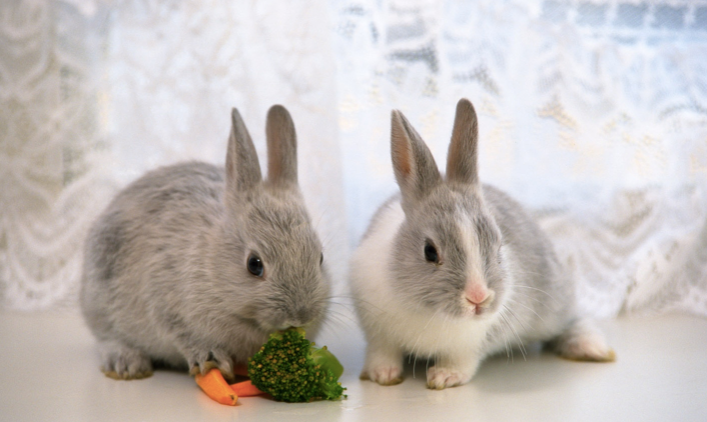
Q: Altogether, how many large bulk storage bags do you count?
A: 0